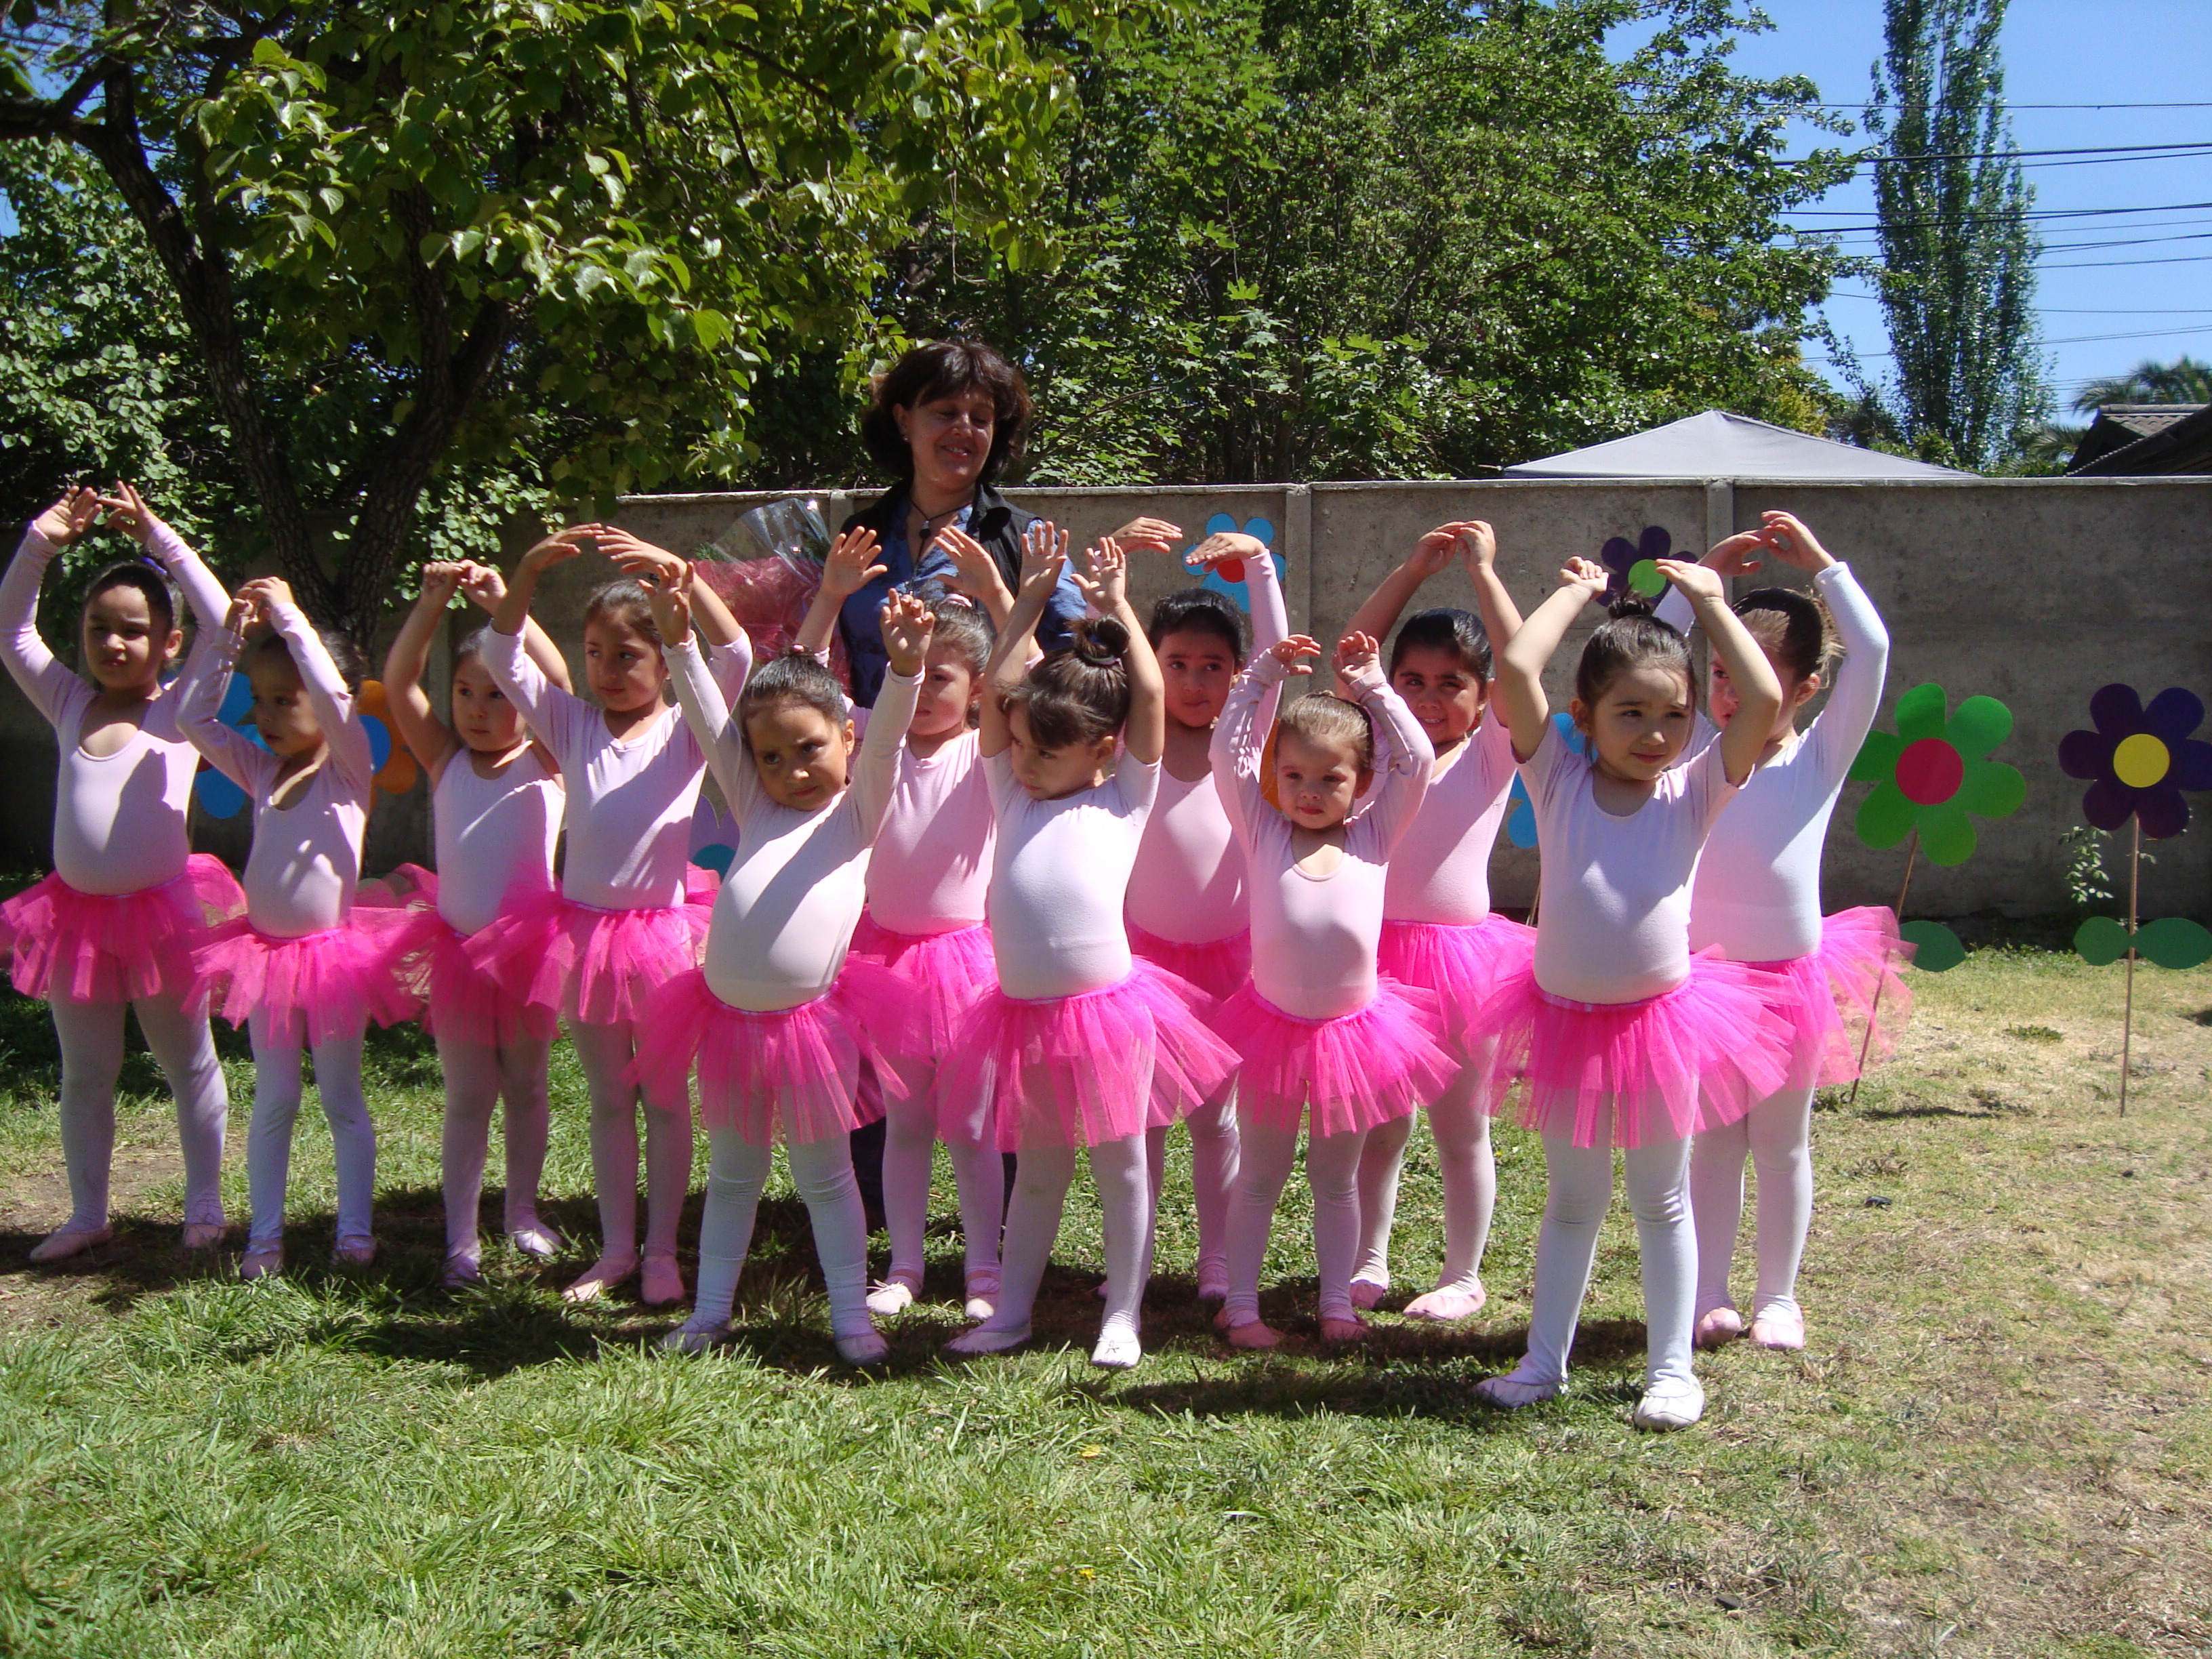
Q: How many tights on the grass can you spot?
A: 12